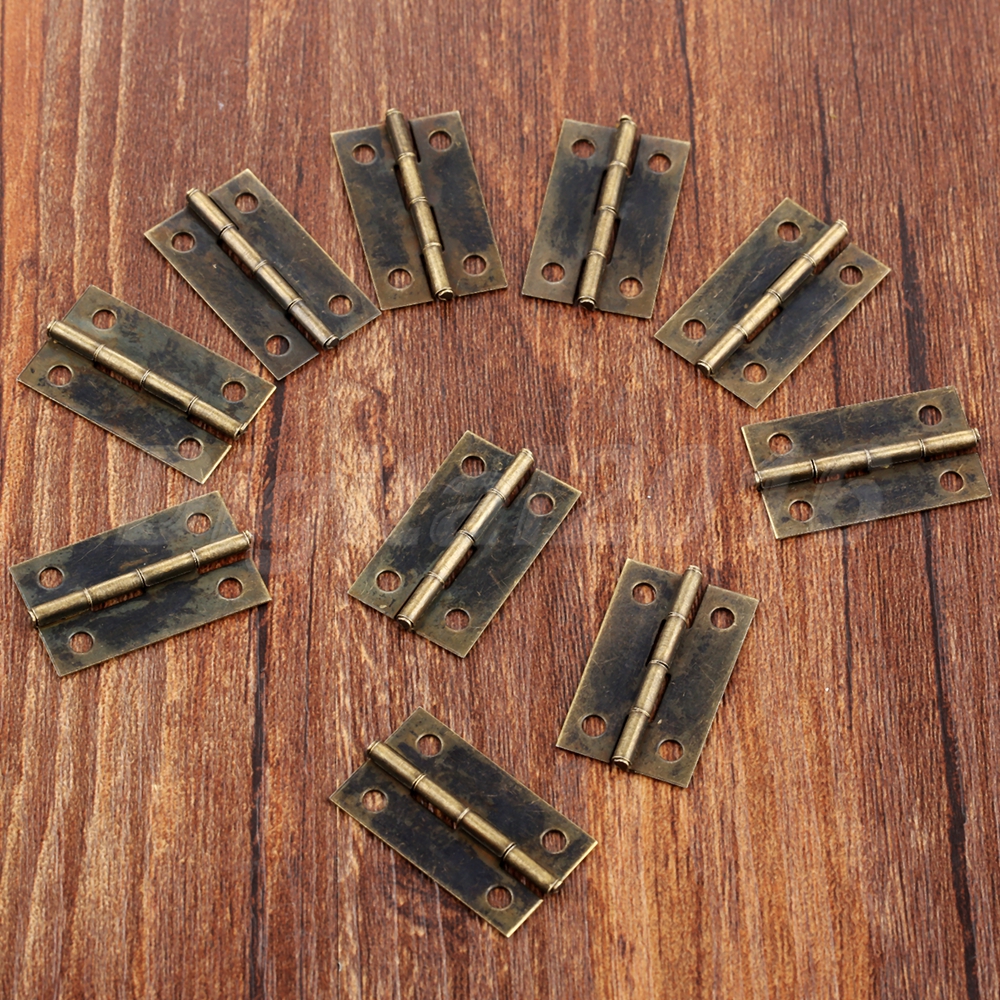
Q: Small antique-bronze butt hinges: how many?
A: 10